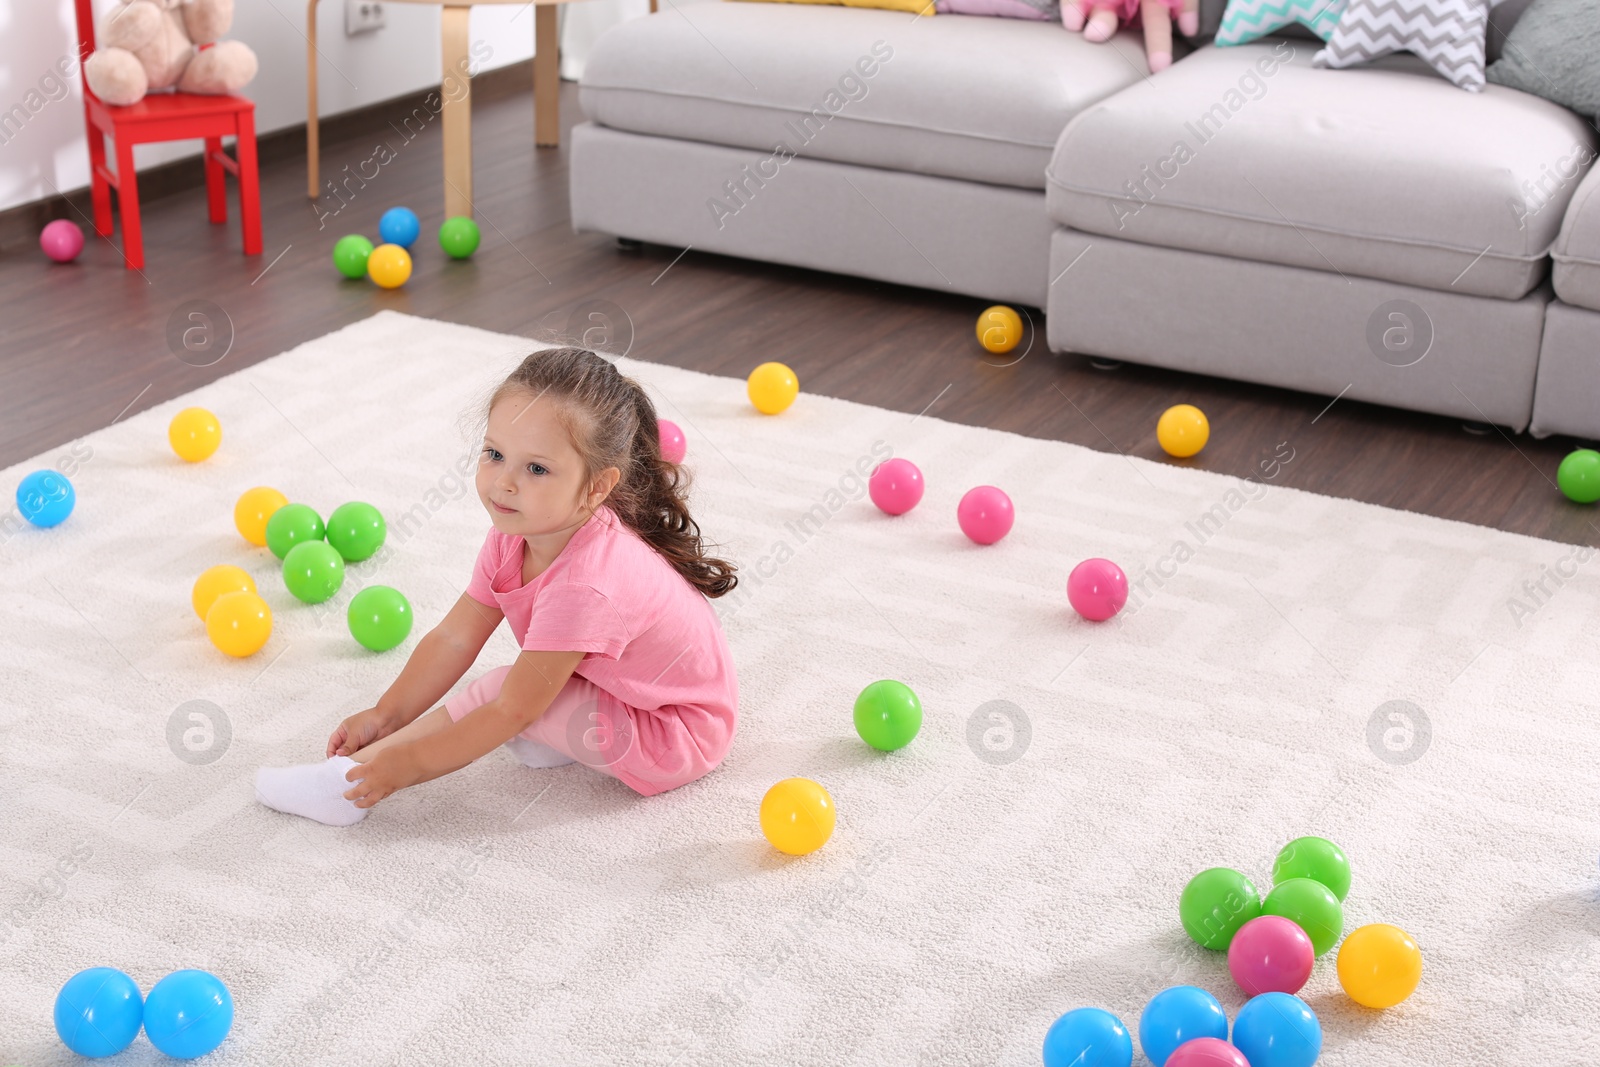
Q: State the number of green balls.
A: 11